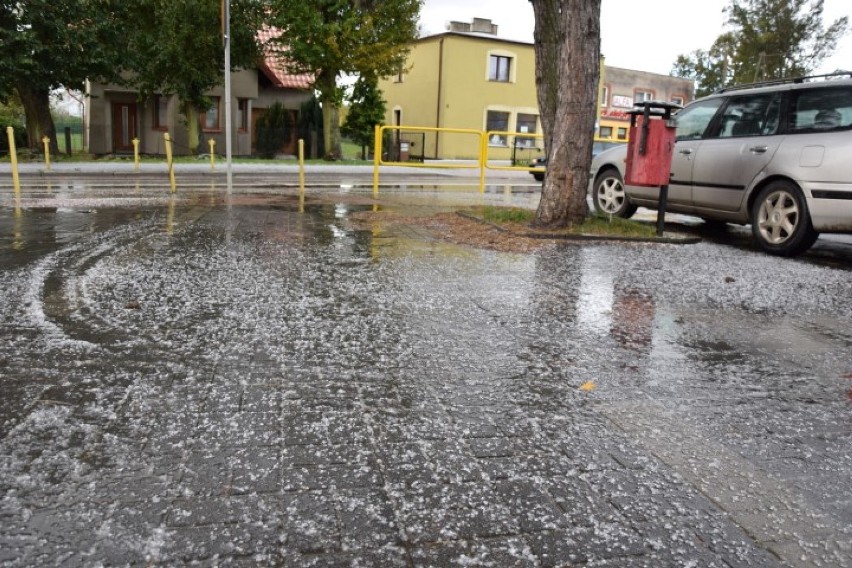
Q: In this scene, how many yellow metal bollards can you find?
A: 6